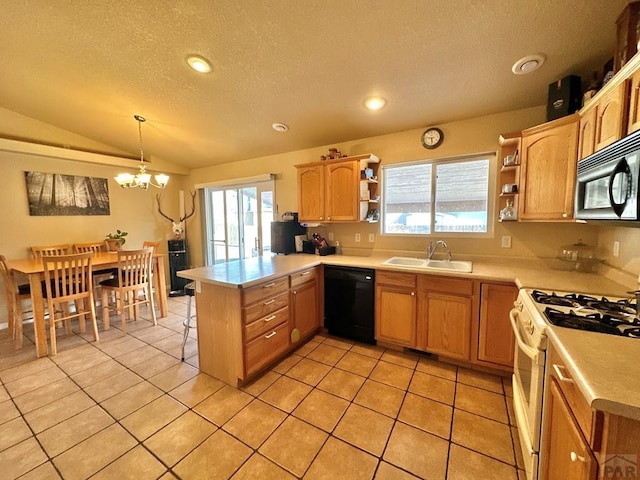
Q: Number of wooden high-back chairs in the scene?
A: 6